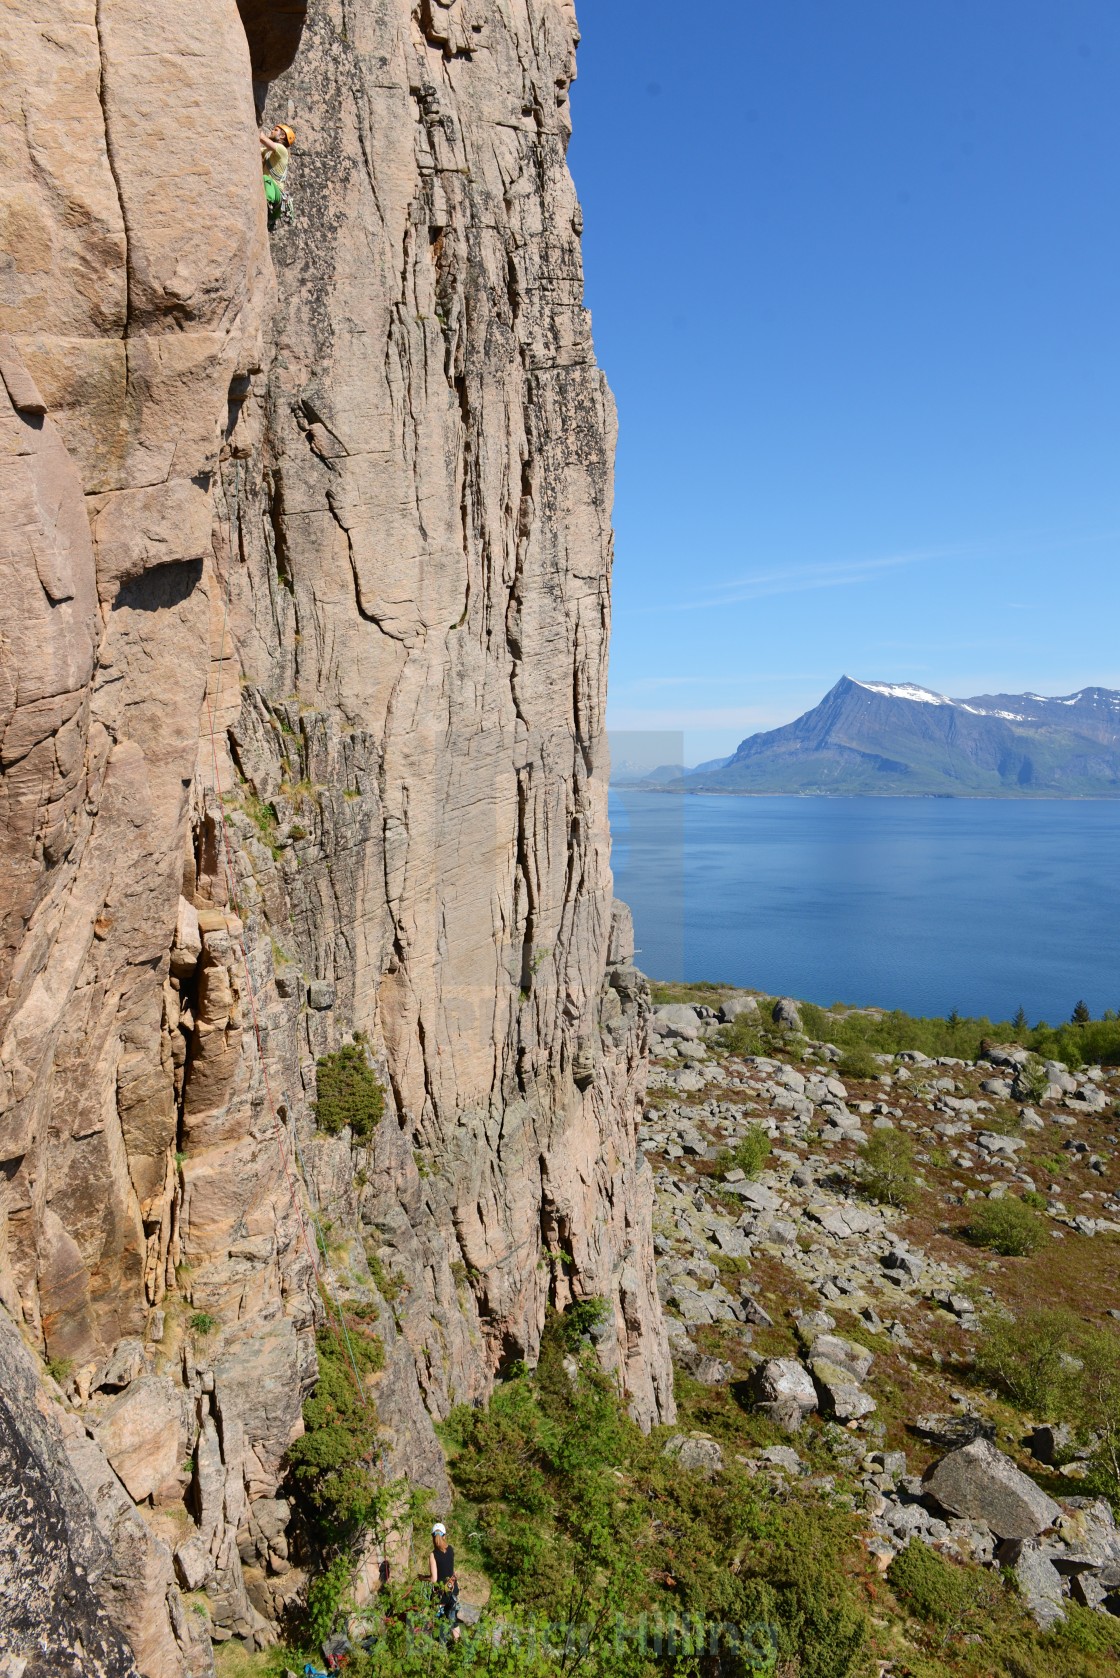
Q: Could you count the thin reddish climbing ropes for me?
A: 1